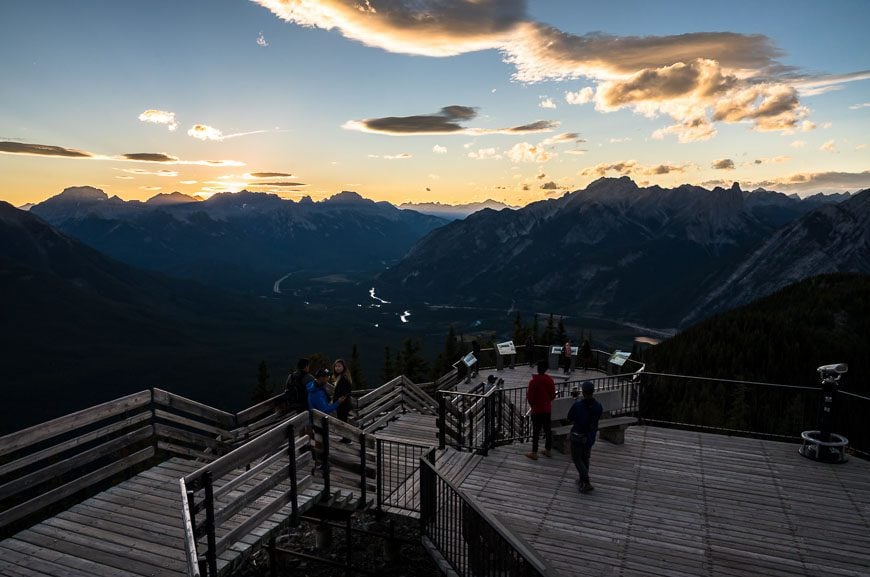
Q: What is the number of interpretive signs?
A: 4